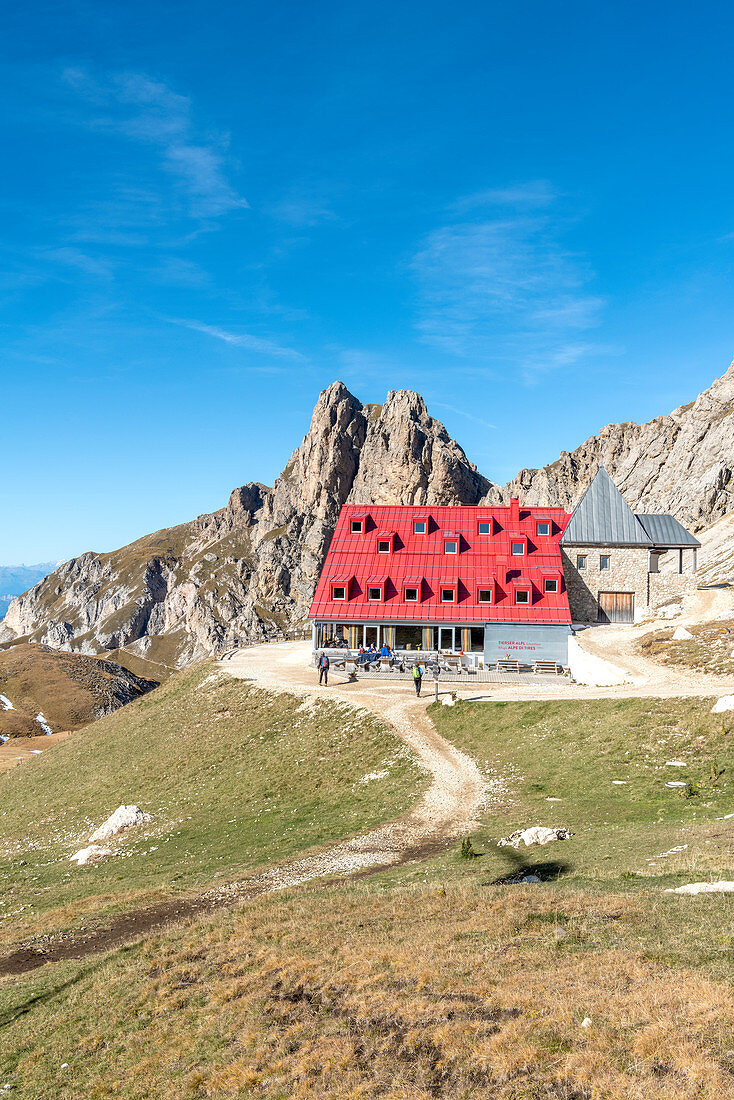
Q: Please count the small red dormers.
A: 14